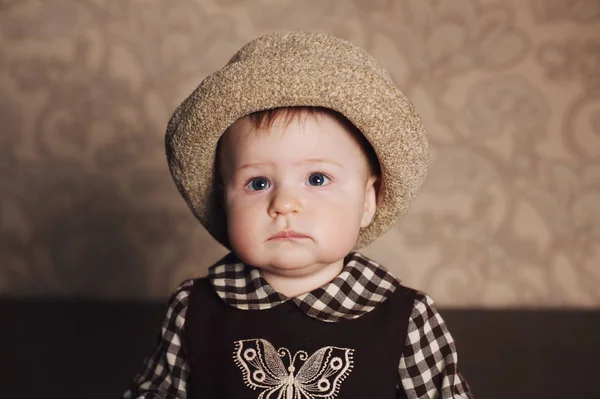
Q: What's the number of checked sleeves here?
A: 2